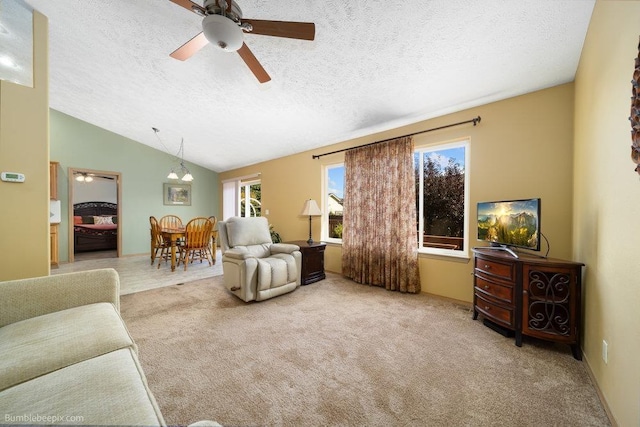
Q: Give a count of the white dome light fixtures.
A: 1